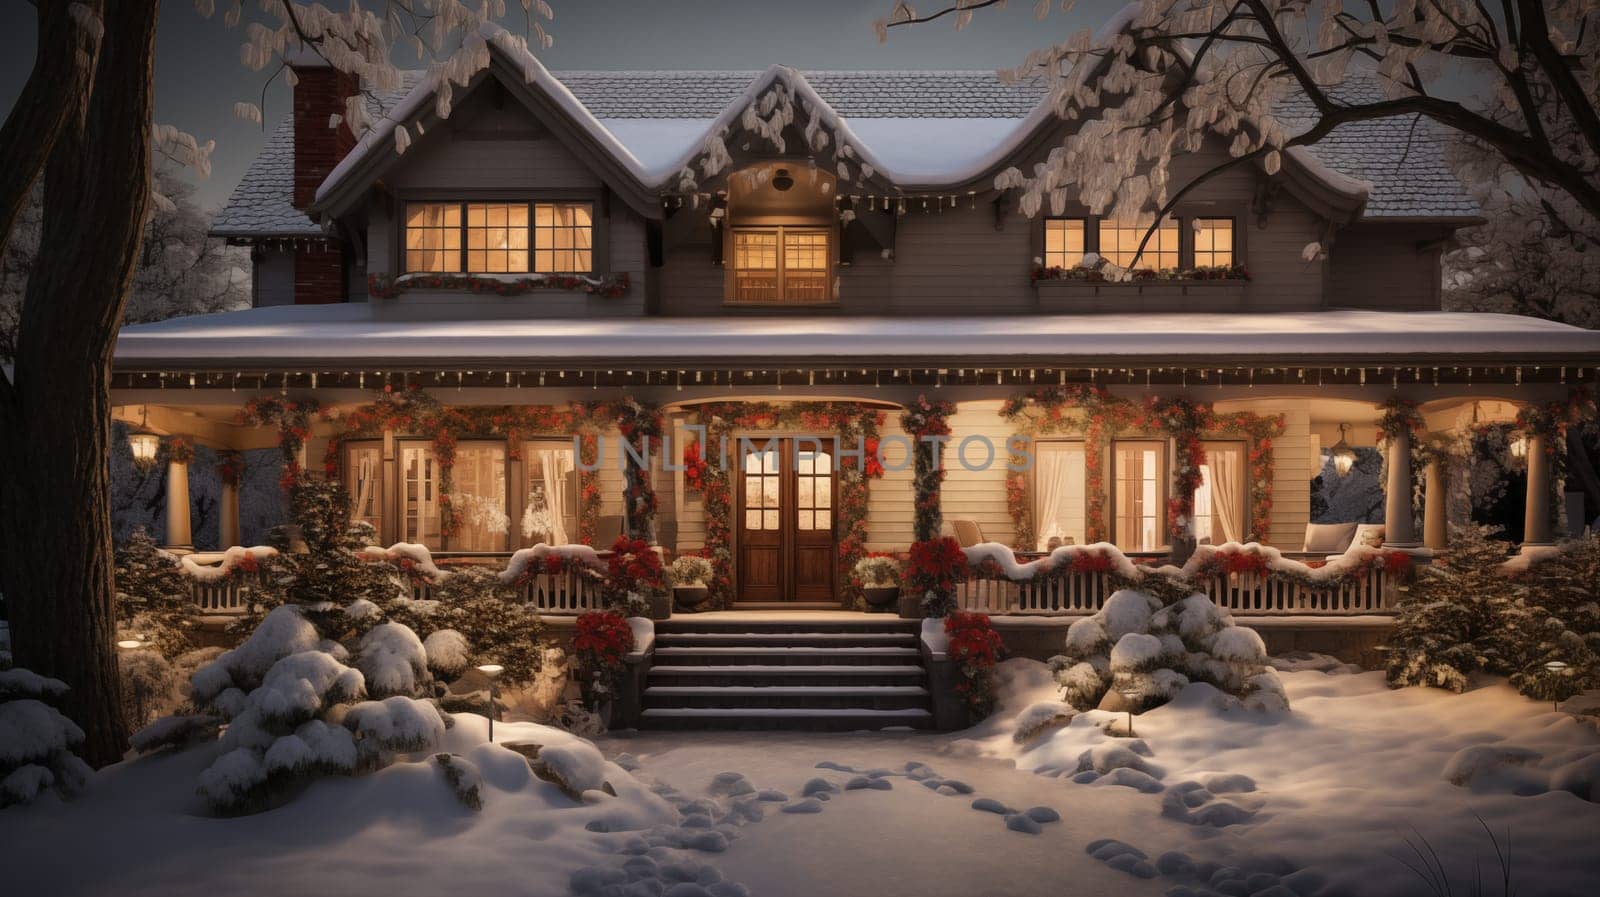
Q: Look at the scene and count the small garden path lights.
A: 4